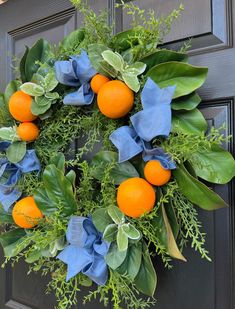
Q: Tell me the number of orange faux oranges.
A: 7